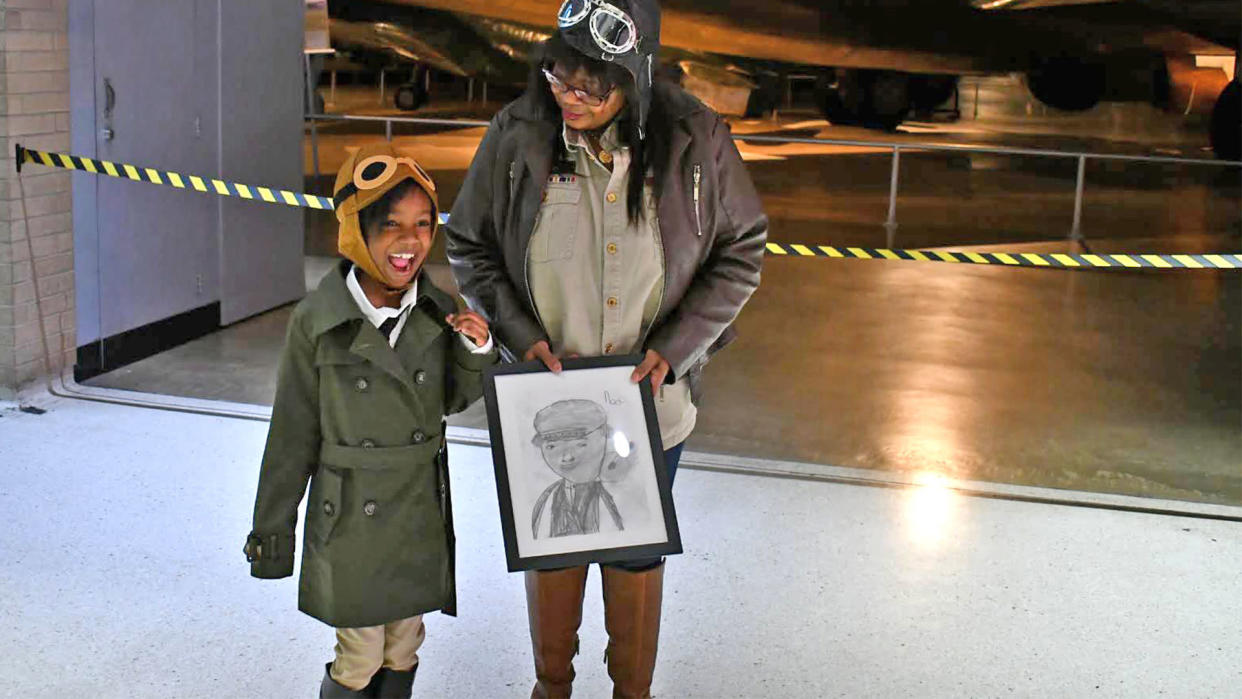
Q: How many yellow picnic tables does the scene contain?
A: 0